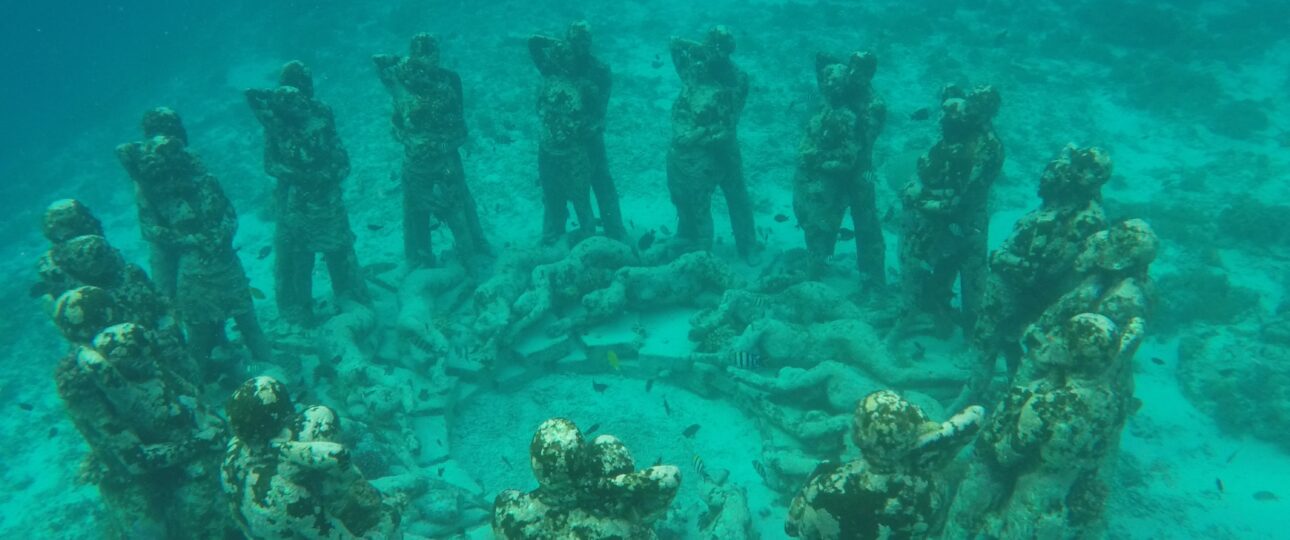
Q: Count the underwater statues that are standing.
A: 15